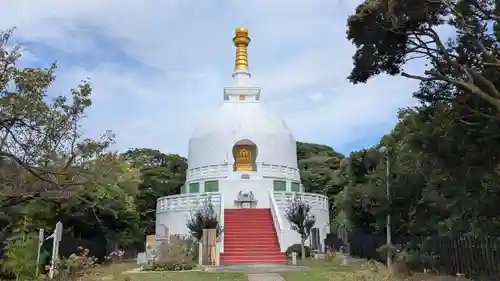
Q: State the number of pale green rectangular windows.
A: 4